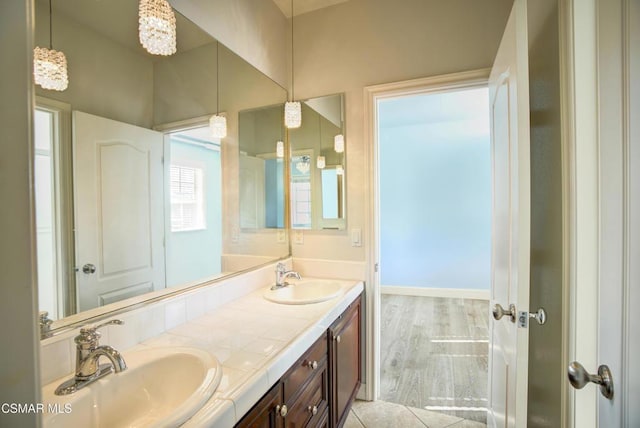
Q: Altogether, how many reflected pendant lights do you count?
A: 6